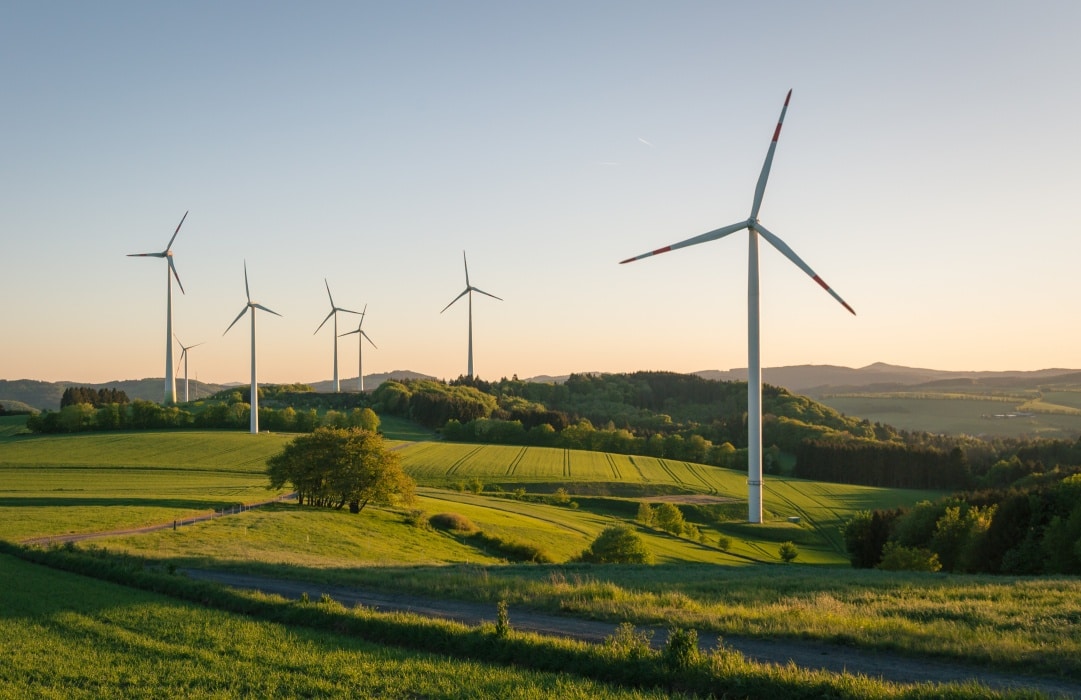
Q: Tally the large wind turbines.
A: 7